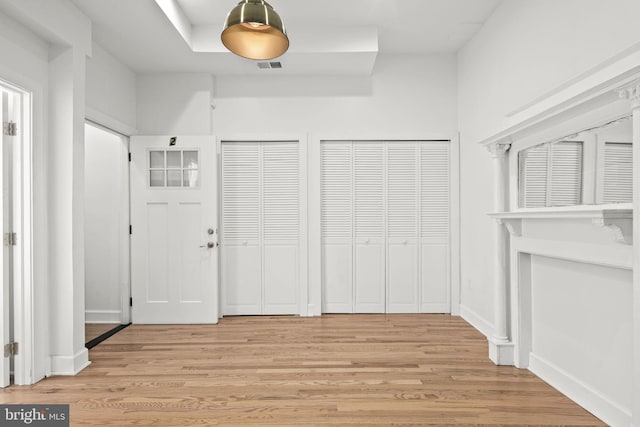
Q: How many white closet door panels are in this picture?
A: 6